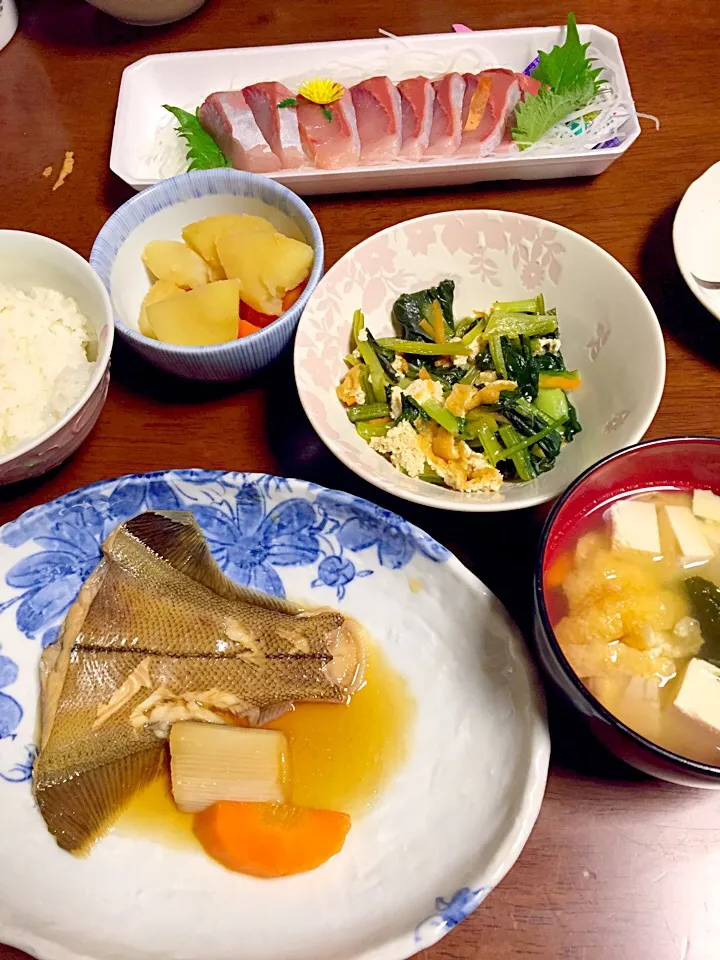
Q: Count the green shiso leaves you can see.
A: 3